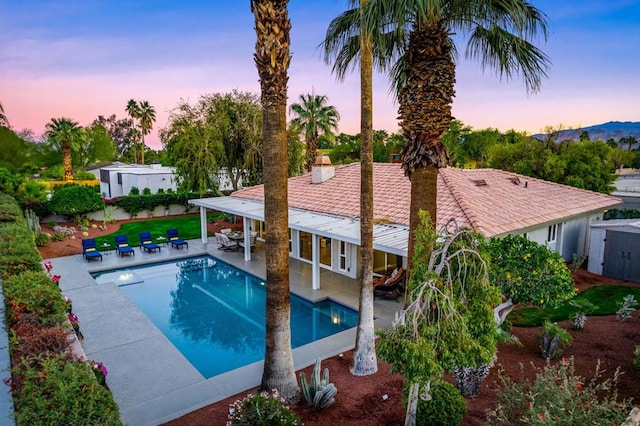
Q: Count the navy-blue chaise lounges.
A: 4